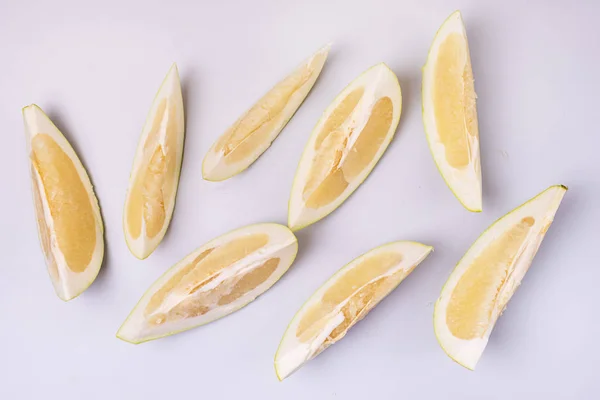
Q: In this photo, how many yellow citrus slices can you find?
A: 8